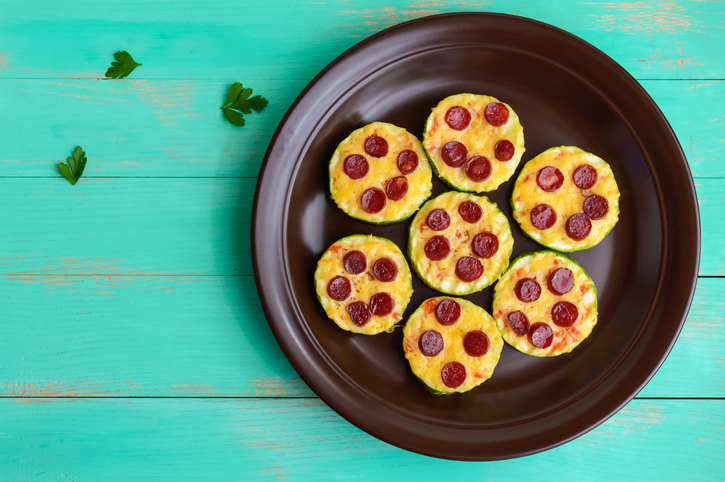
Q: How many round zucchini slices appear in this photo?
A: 7